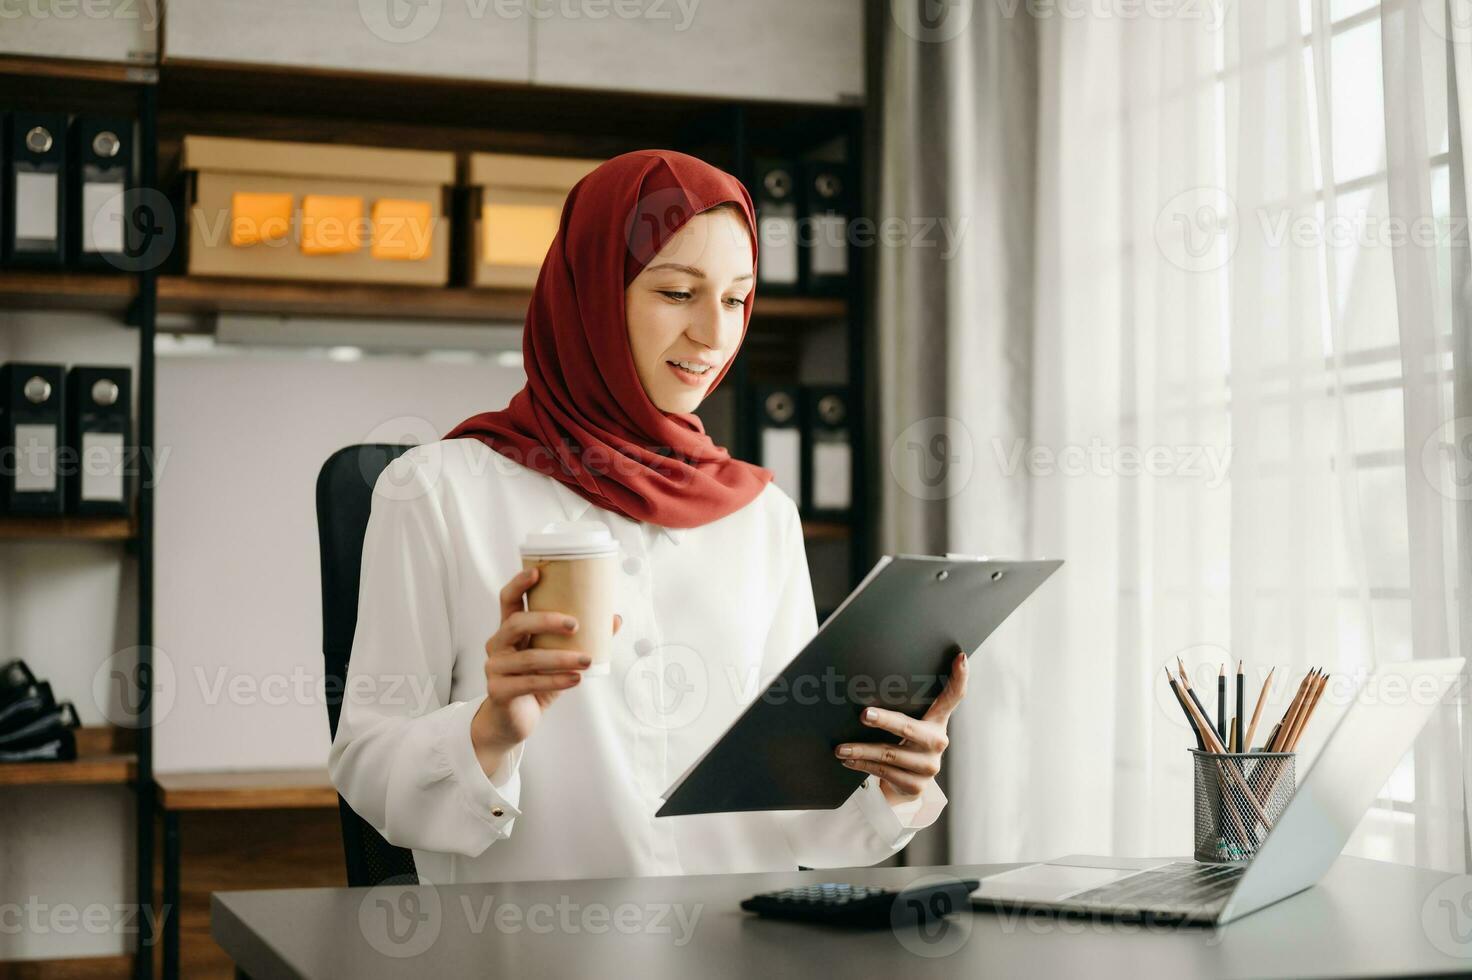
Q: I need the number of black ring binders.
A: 8